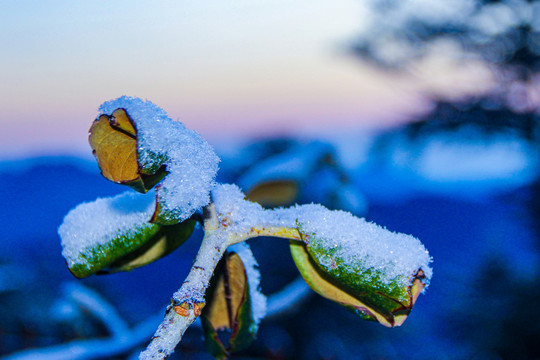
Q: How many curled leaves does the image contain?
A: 4